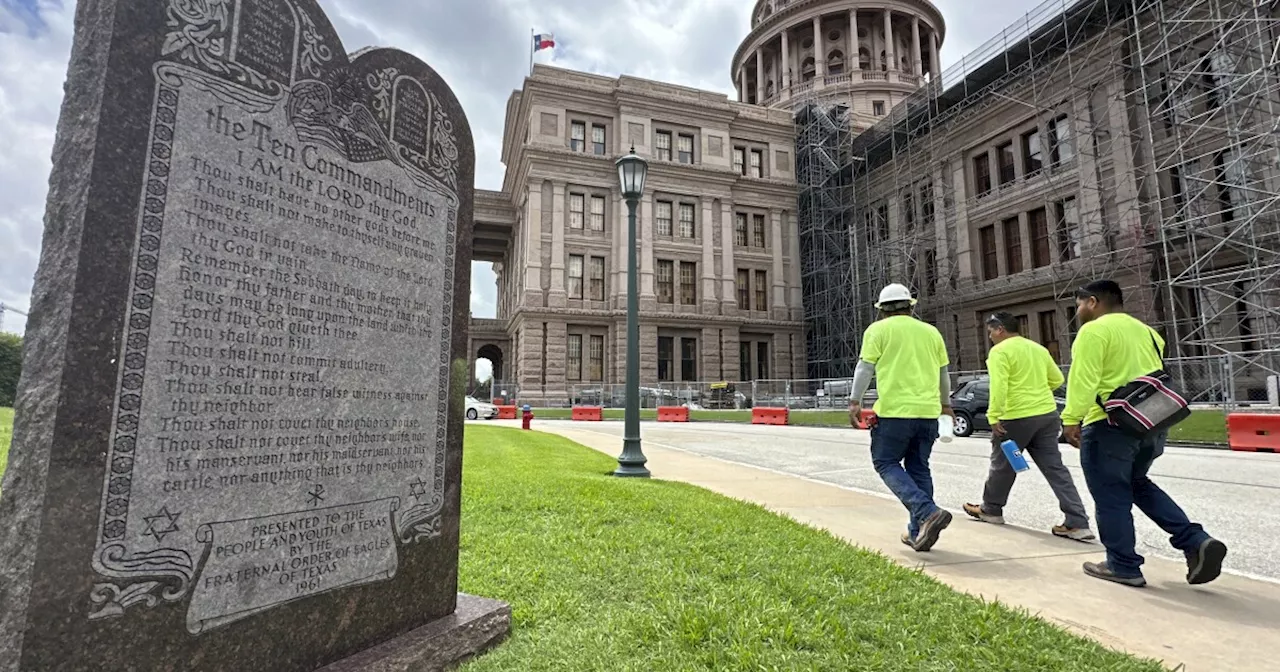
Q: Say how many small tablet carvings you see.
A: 2